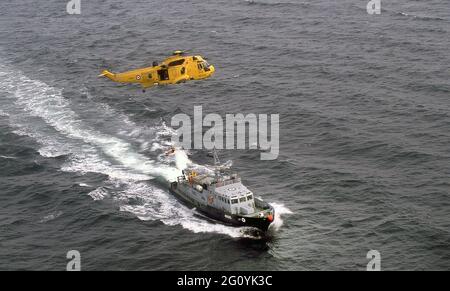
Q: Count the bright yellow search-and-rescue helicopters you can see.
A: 1